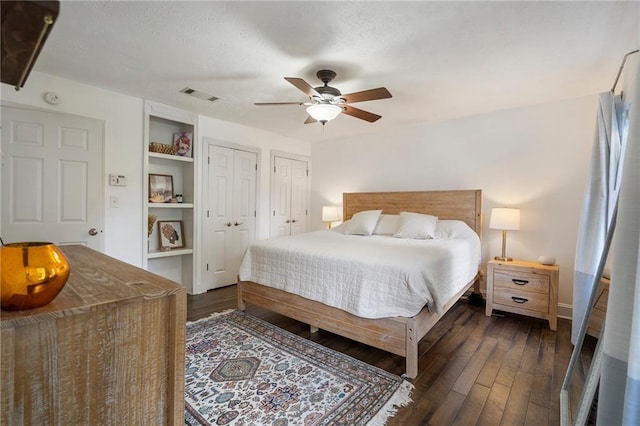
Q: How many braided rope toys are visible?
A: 0